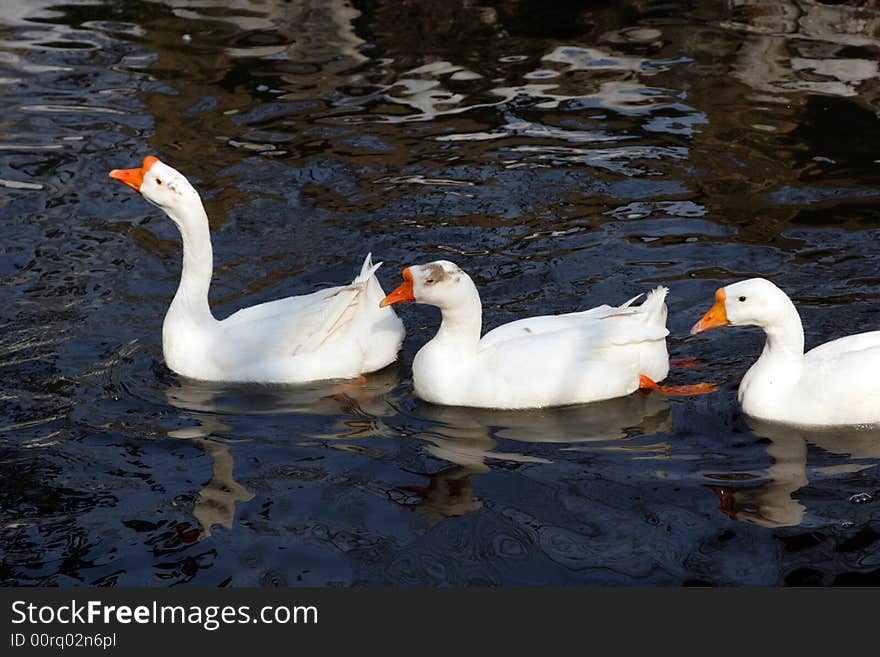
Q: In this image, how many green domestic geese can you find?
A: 0